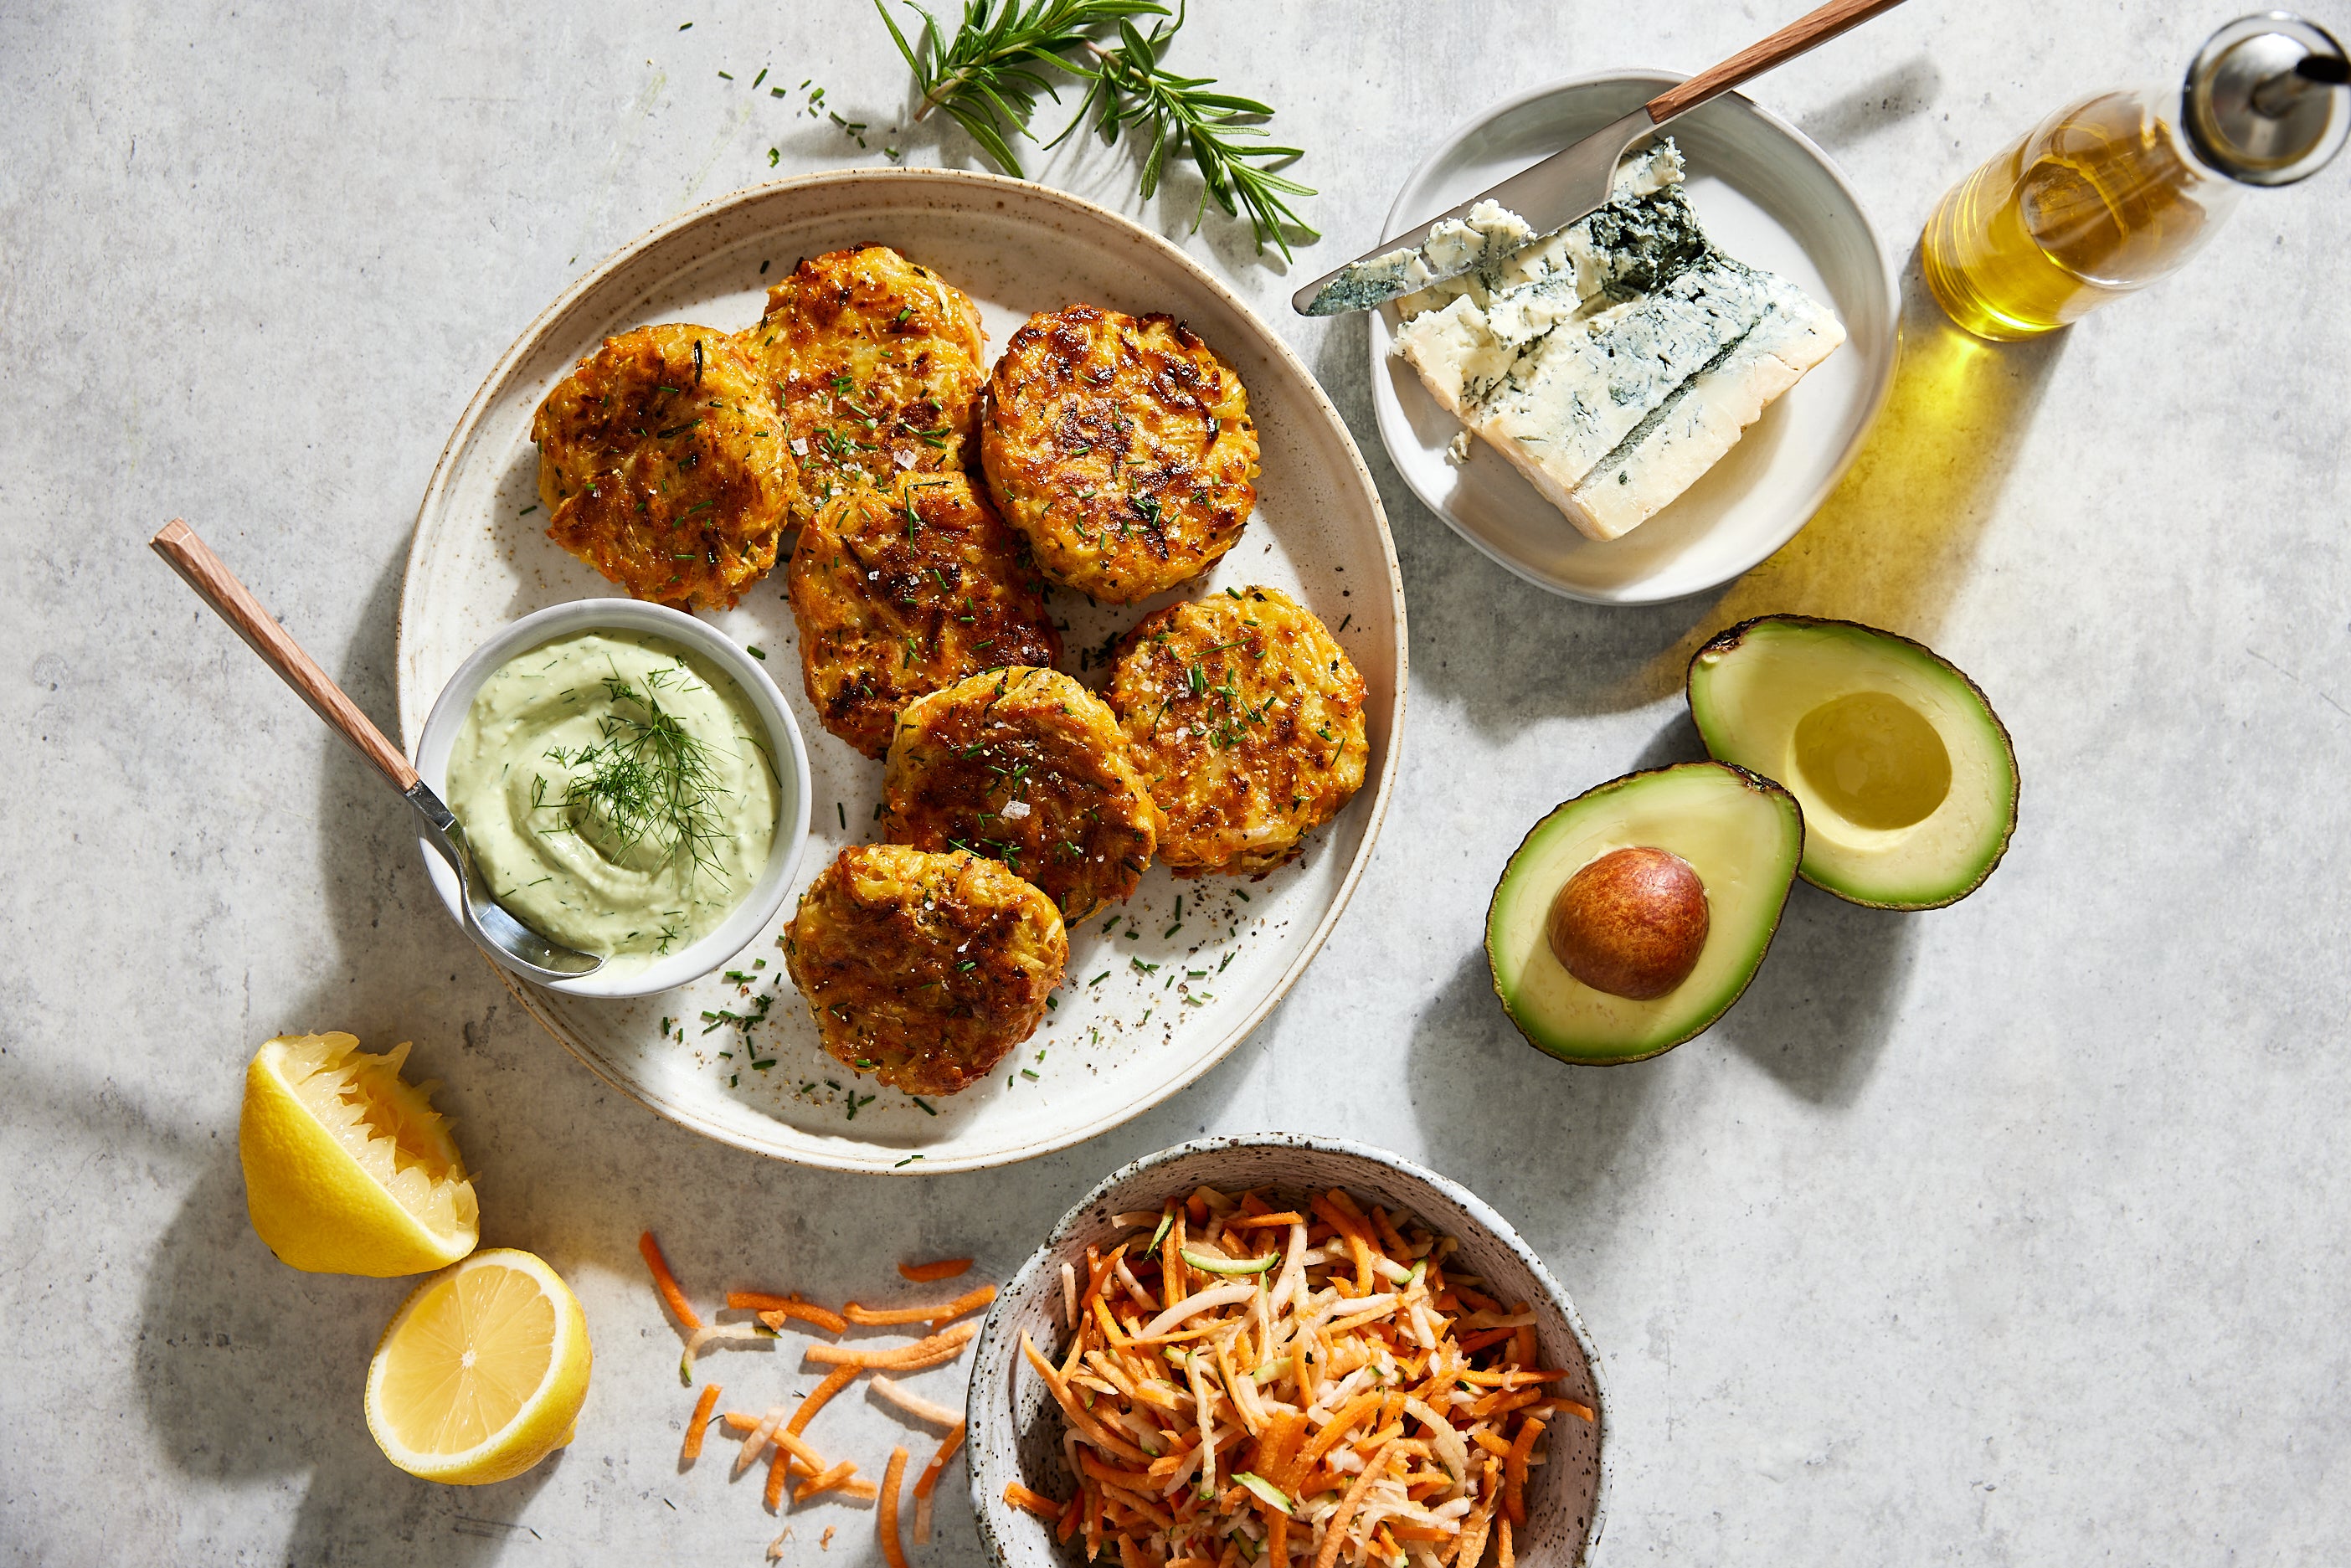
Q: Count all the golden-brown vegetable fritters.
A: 7